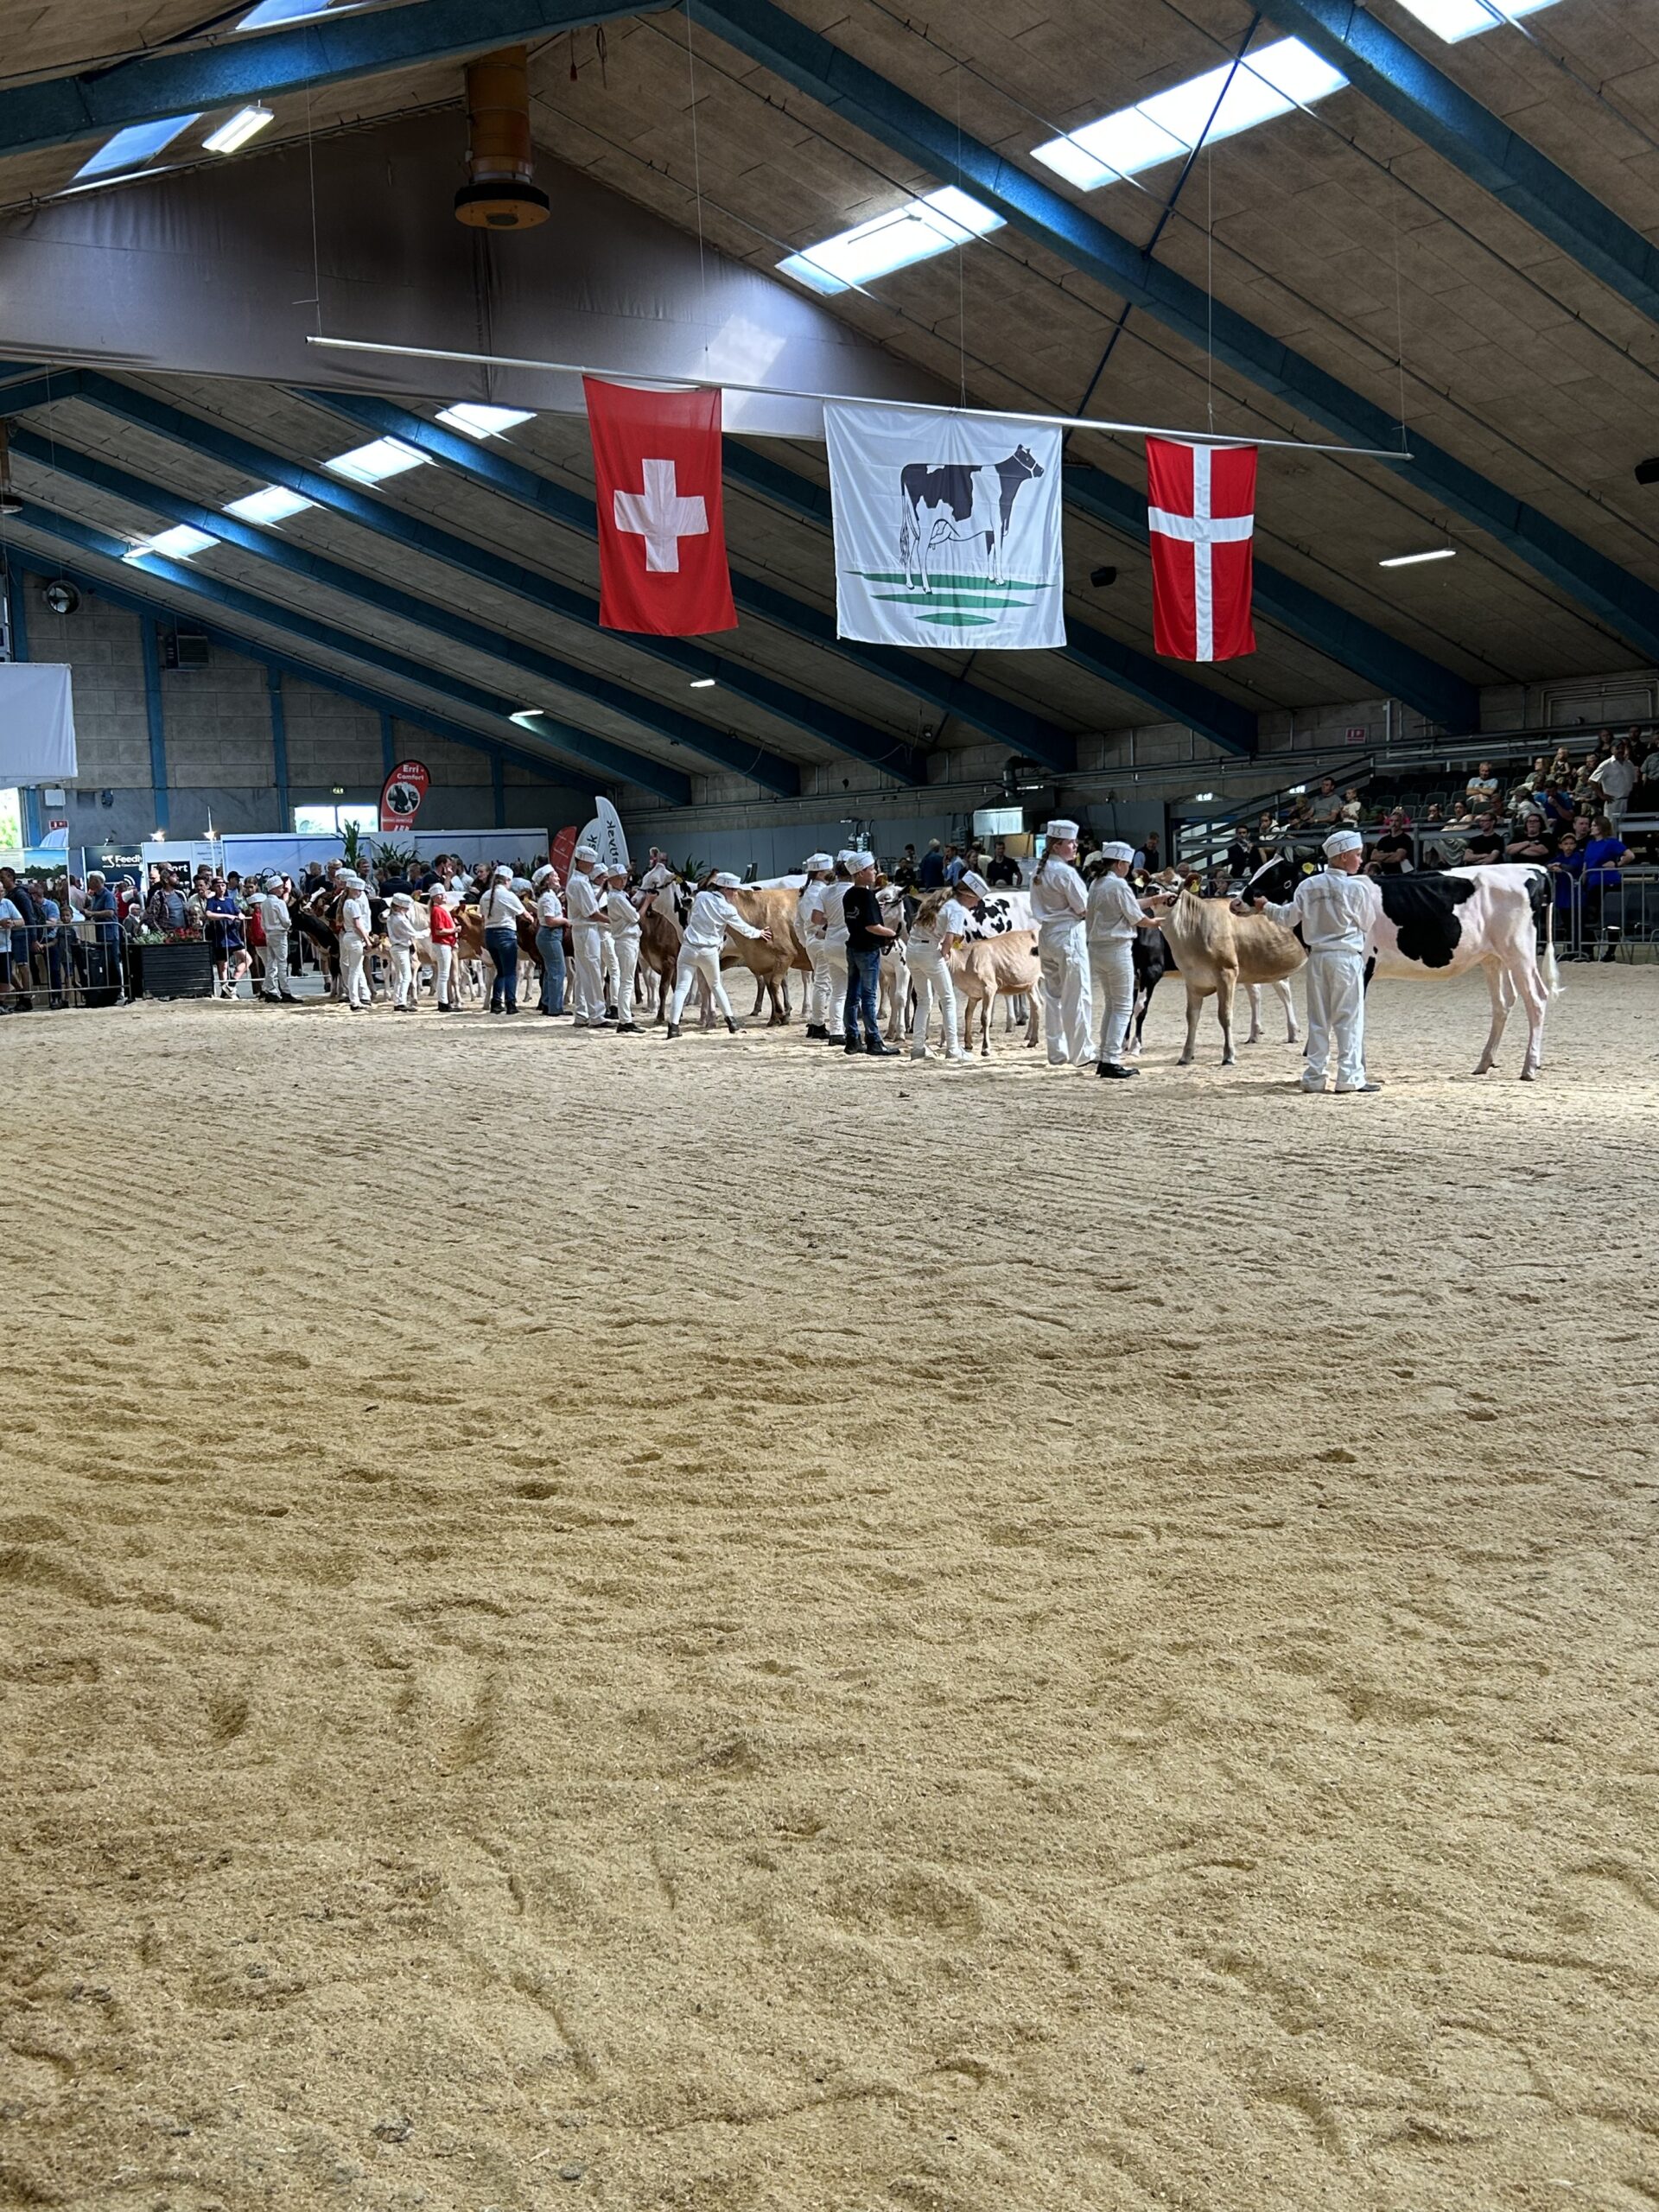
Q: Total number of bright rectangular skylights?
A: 9